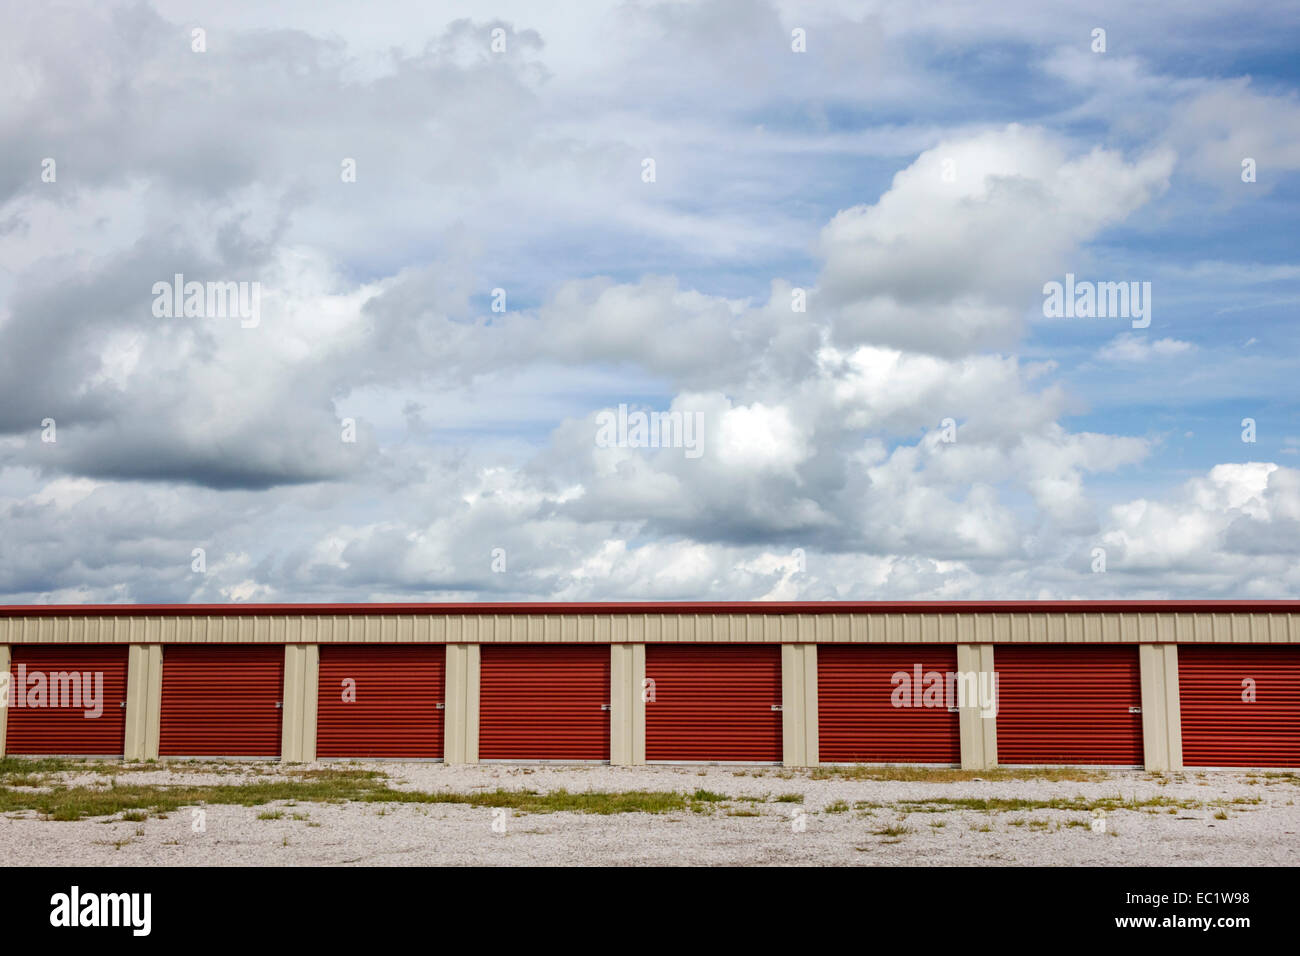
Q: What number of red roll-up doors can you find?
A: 8